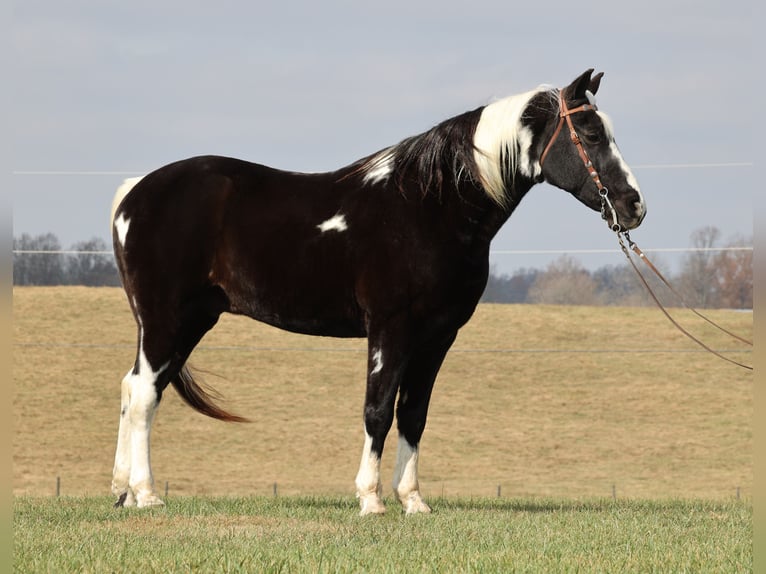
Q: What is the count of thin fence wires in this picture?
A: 3